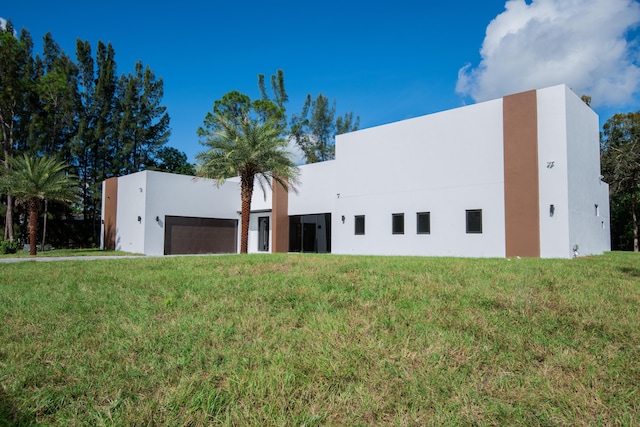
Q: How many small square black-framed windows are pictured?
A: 4